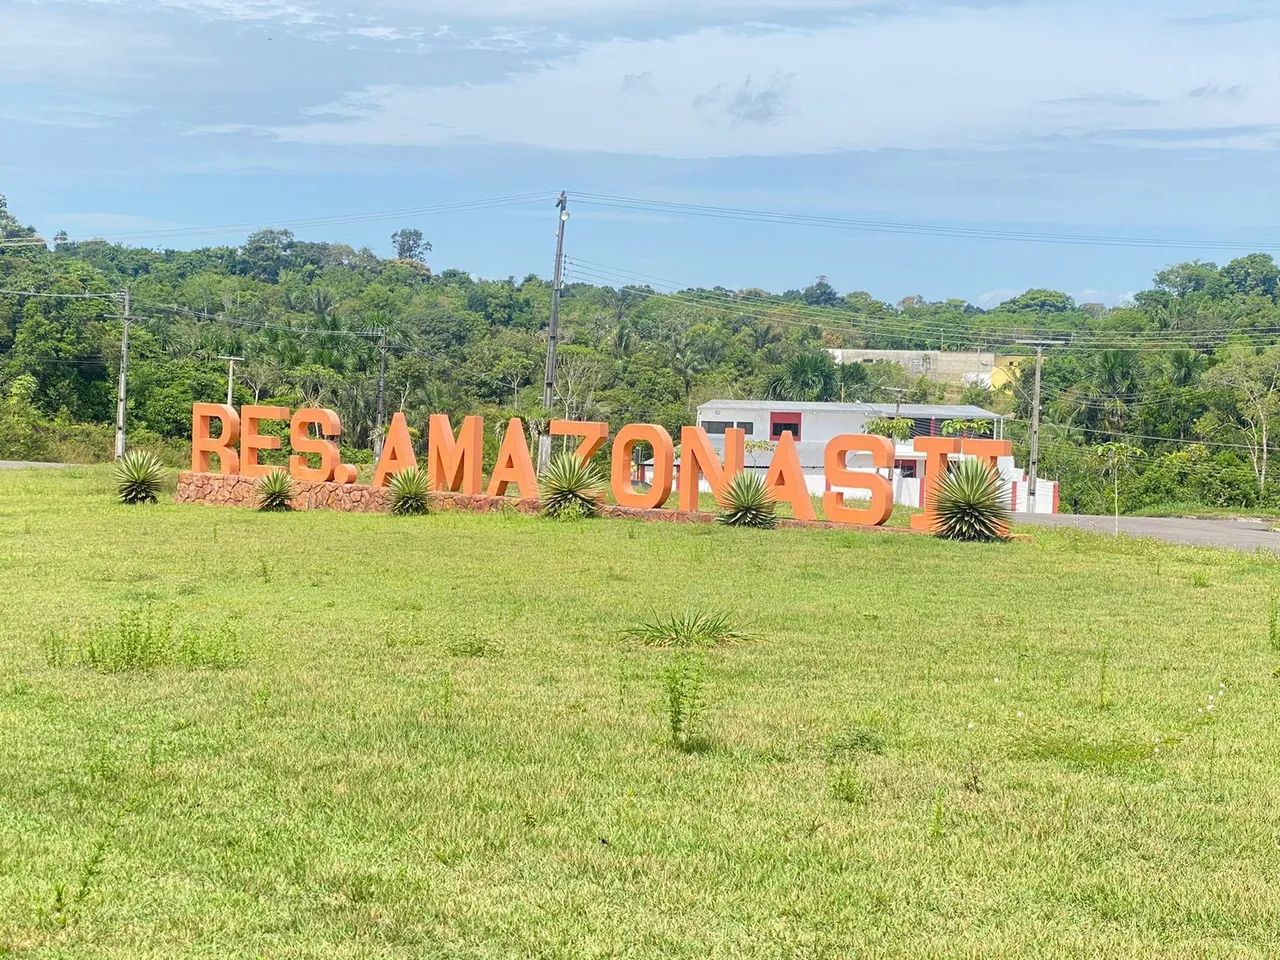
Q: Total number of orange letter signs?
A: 13